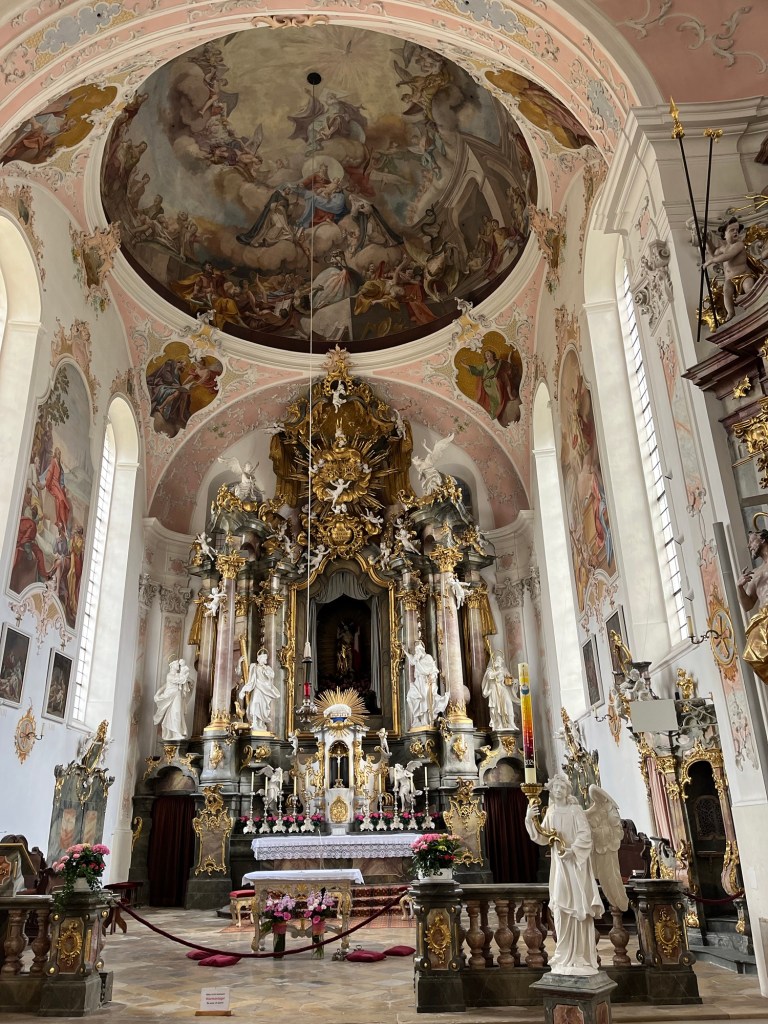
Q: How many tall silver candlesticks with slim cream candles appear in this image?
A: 10